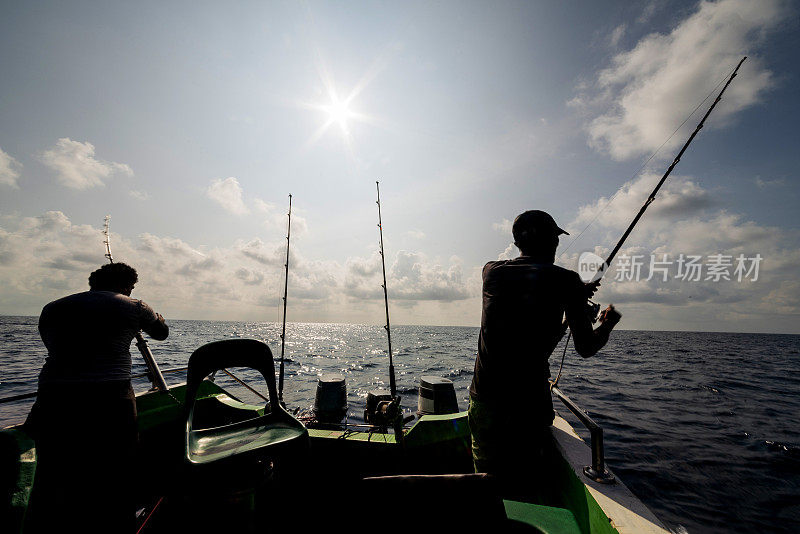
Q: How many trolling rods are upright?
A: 2